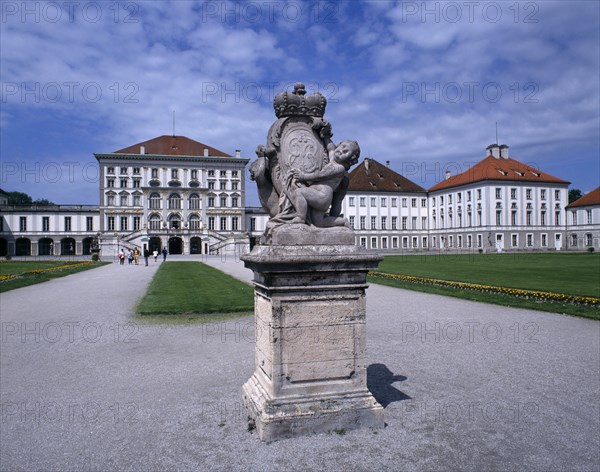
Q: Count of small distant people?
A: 6